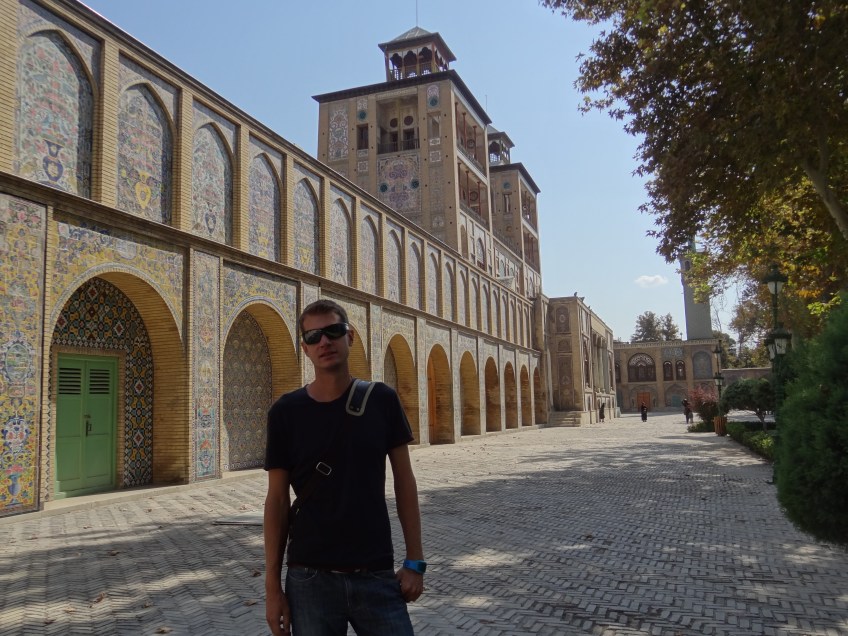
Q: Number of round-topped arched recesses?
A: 10